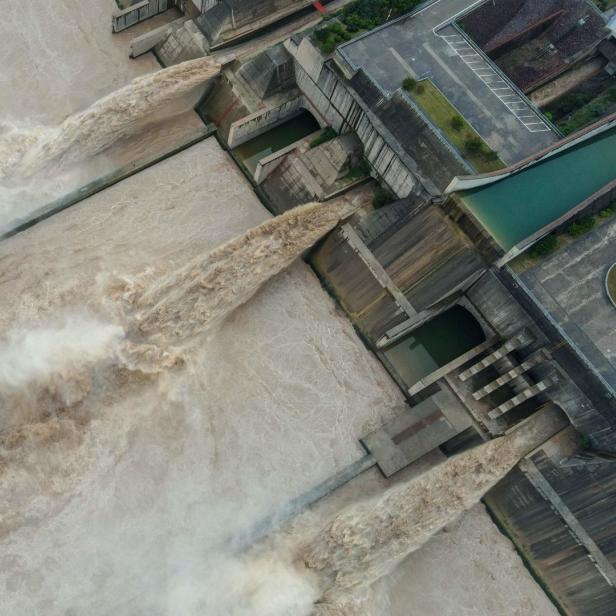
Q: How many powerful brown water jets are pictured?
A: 3